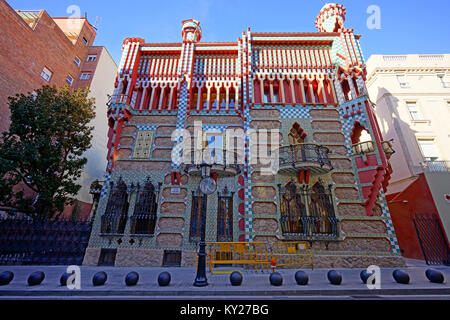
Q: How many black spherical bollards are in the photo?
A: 13